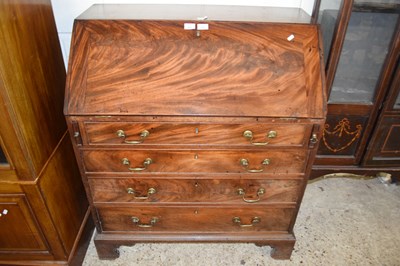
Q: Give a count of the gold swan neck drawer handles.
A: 8